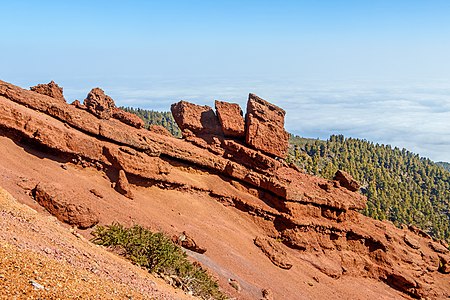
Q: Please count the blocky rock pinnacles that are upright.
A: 3